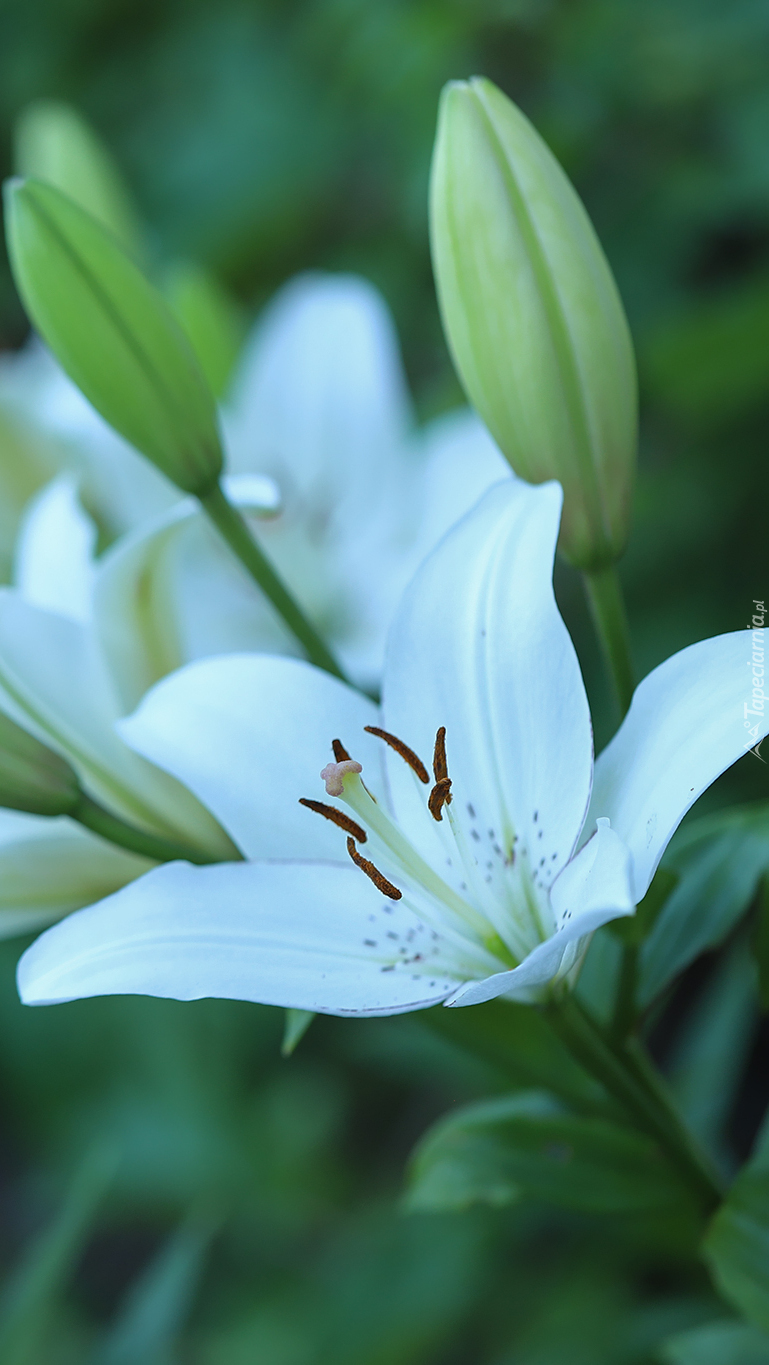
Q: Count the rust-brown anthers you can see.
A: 6